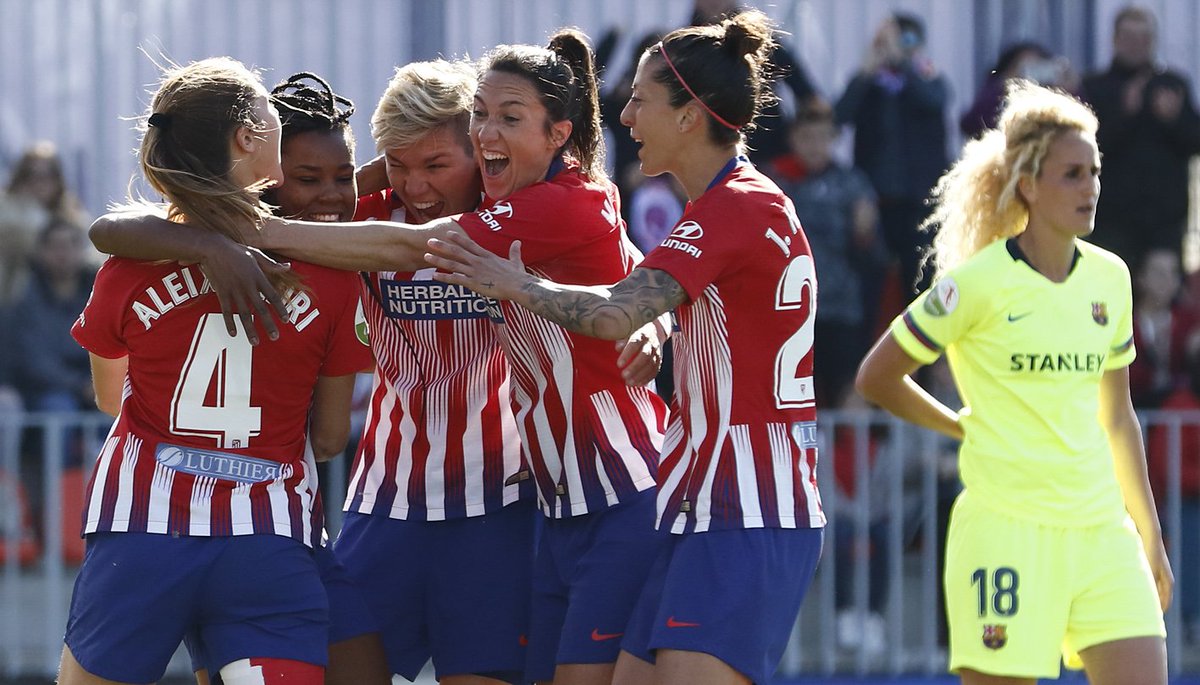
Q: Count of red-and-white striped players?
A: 5